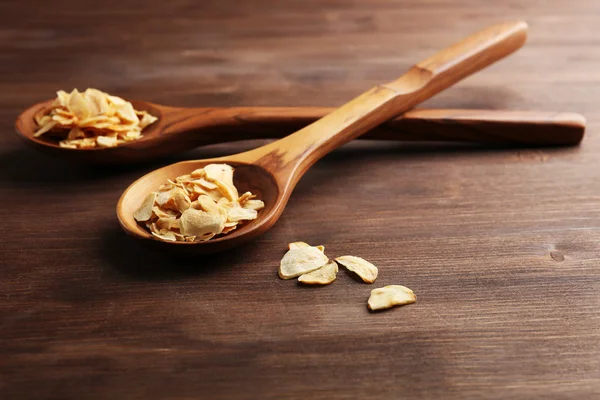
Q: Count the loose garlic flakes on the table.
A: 5